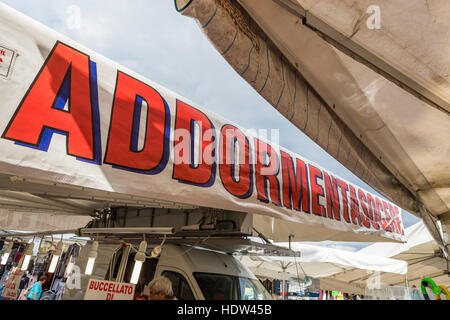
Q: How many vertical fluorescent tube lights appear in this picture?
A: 5